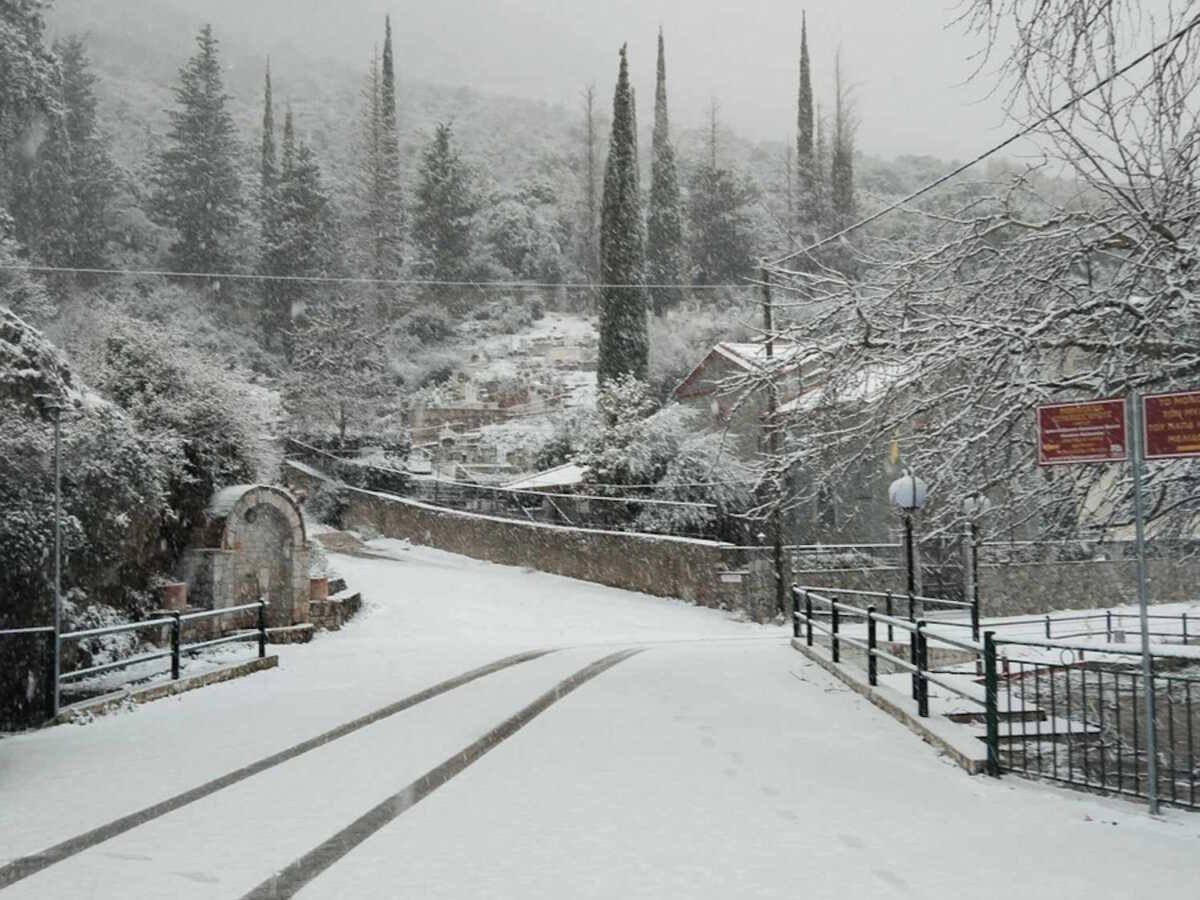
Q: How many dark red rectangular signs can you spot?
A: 2